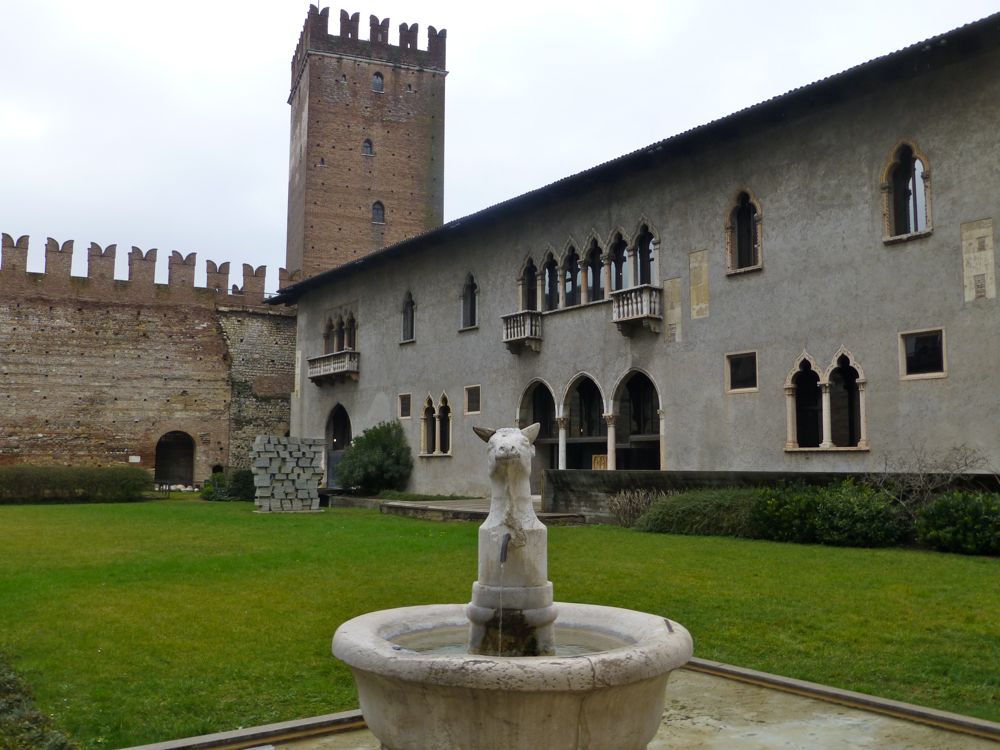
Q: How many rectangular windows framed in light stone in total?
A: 4